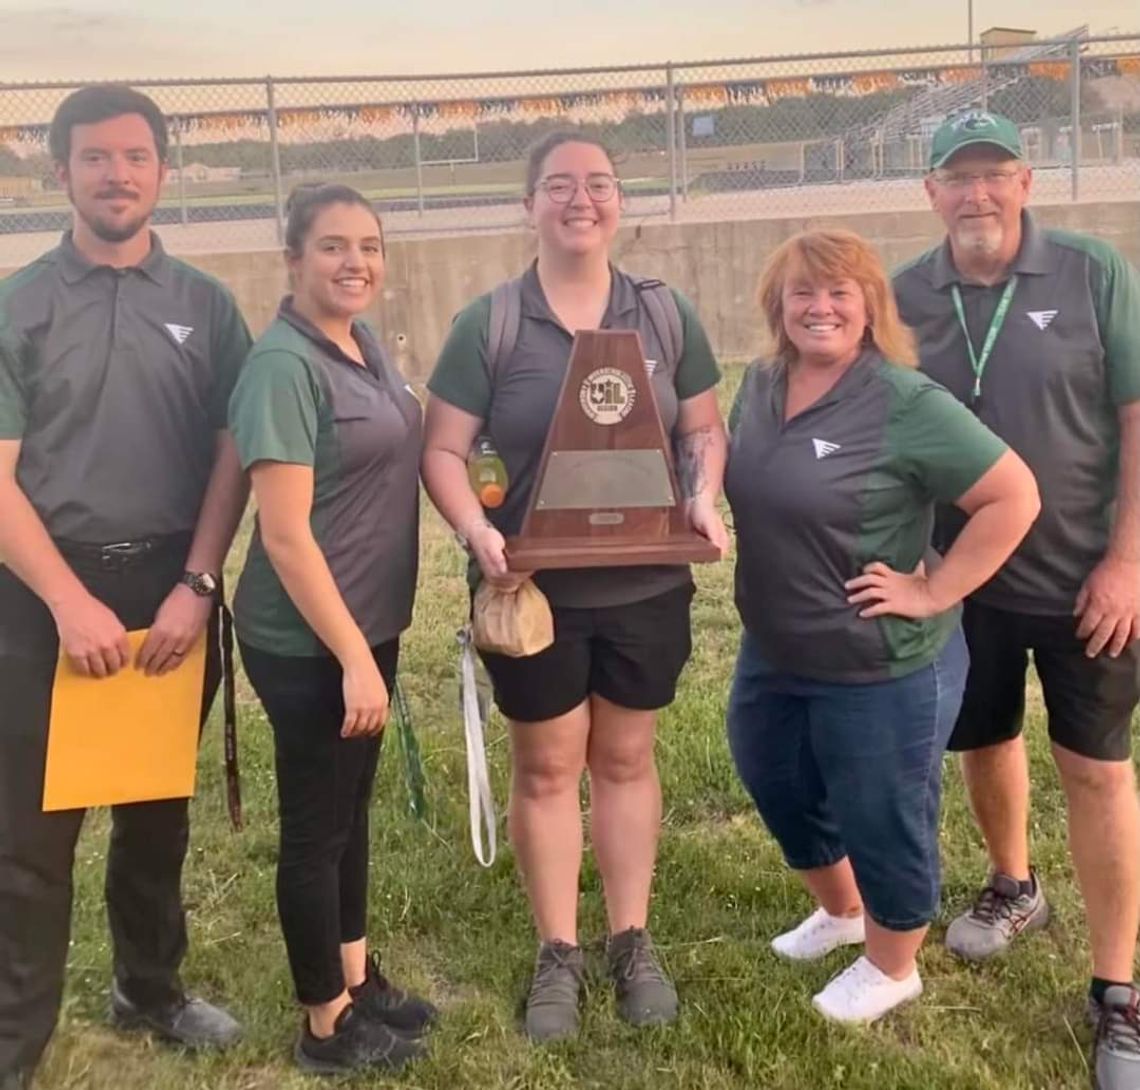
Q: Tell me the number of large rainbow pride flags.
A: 0